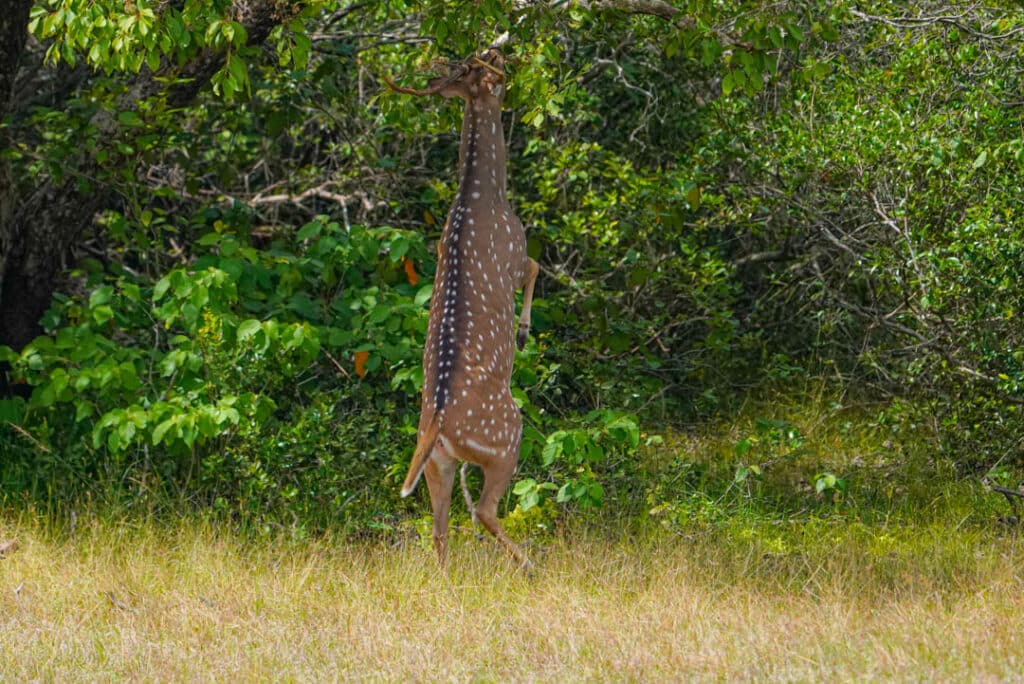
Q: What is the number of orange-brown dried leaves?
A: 2